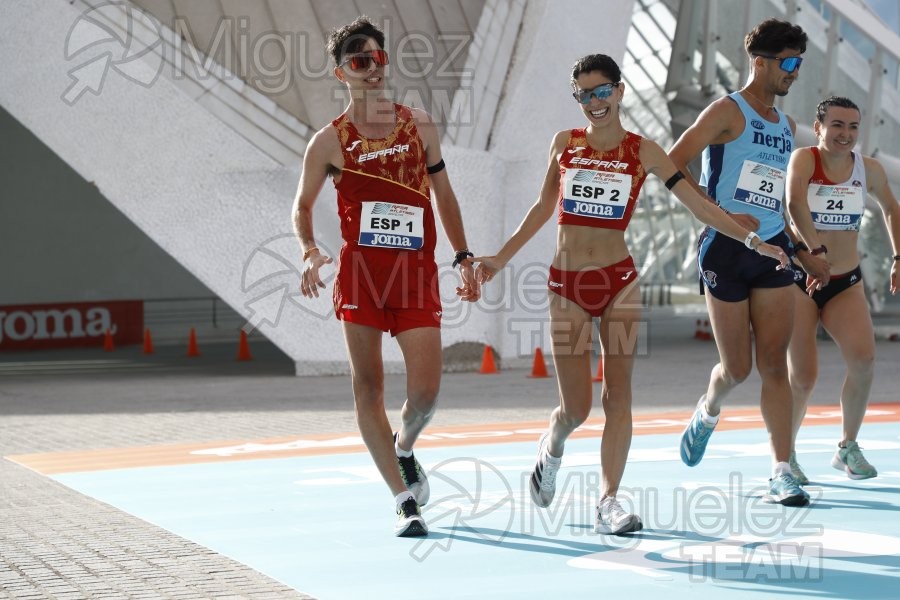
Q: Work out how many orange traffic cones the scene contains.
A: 7